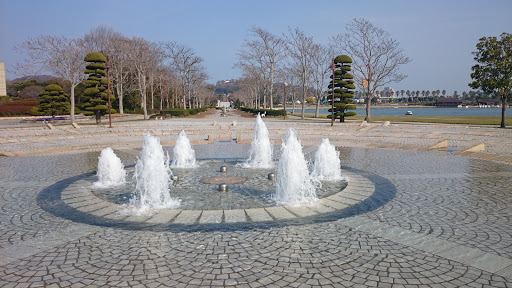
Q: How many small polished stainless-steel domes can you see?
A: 4